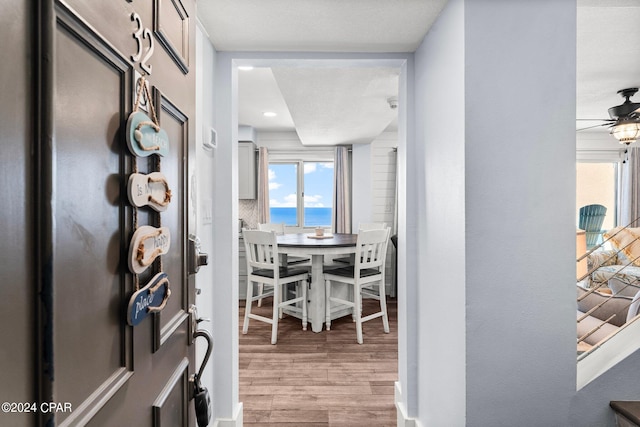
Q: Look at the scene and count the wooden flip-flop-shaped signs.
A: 4